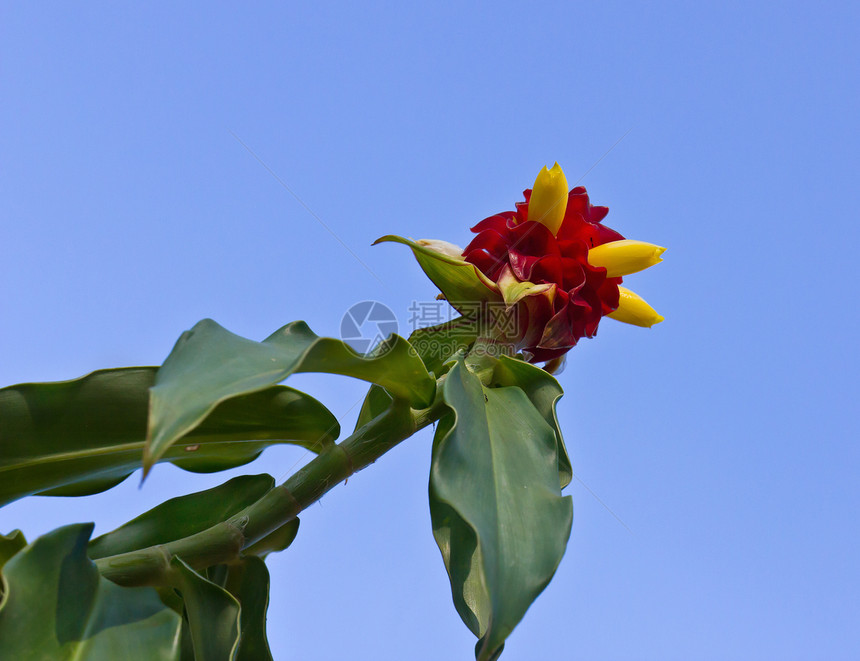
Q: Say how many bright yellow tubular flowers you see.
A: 3